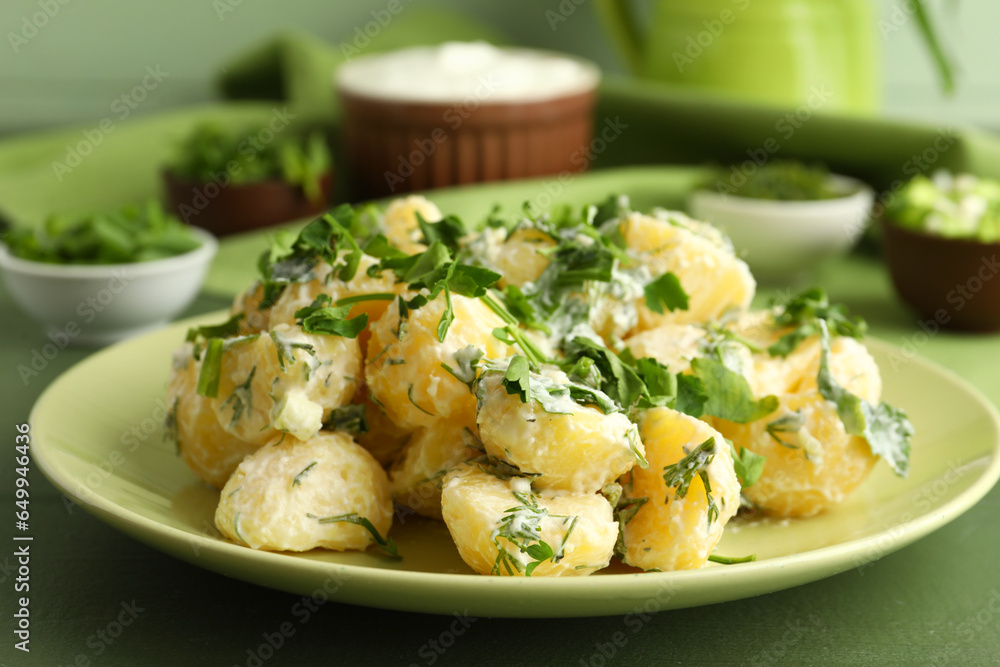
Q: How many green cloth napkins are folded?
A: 1